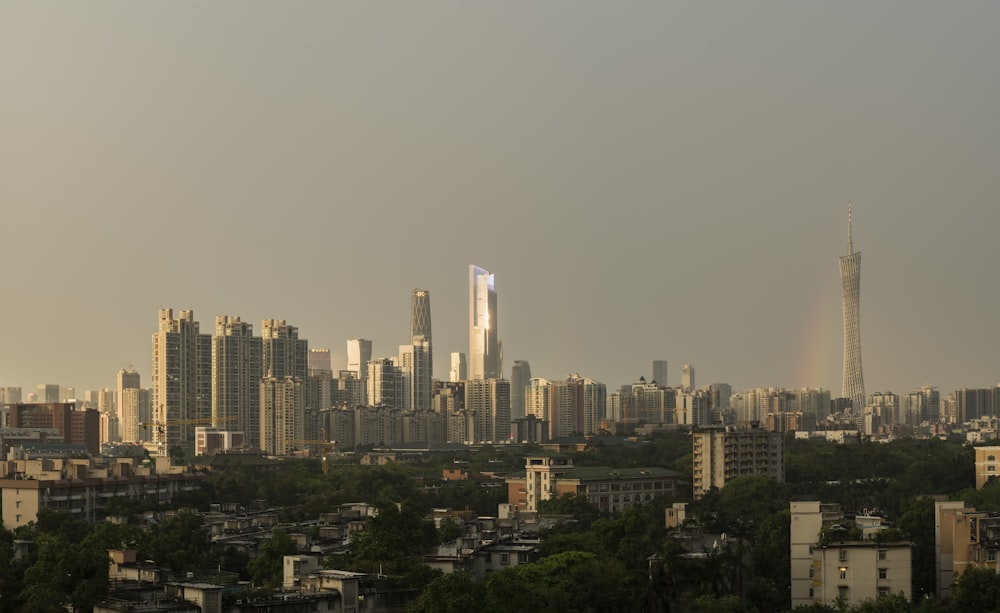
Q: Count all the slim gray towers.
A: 1